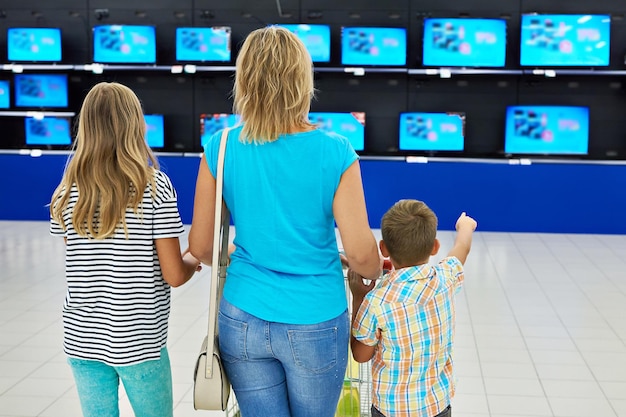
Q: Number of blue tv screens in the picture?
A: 15